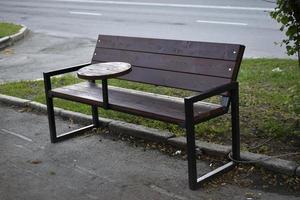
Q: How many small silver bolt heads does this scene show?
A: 4